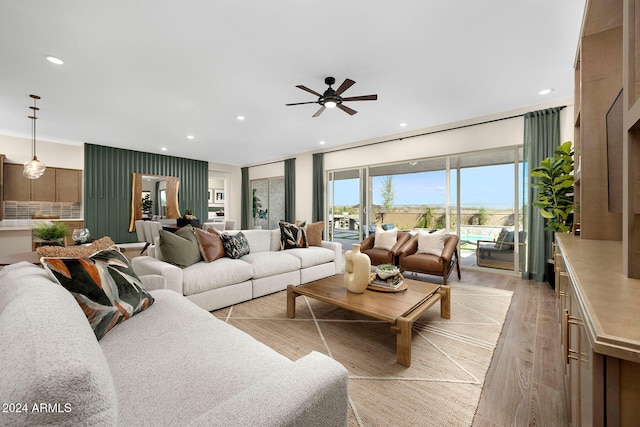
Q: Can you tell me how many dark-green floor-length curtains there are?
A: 4